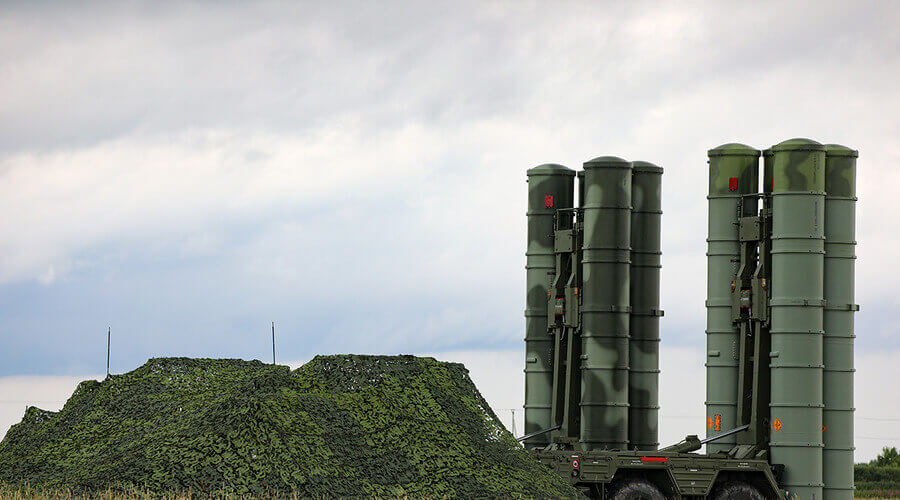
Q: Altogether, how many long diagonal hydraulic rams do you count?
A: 2